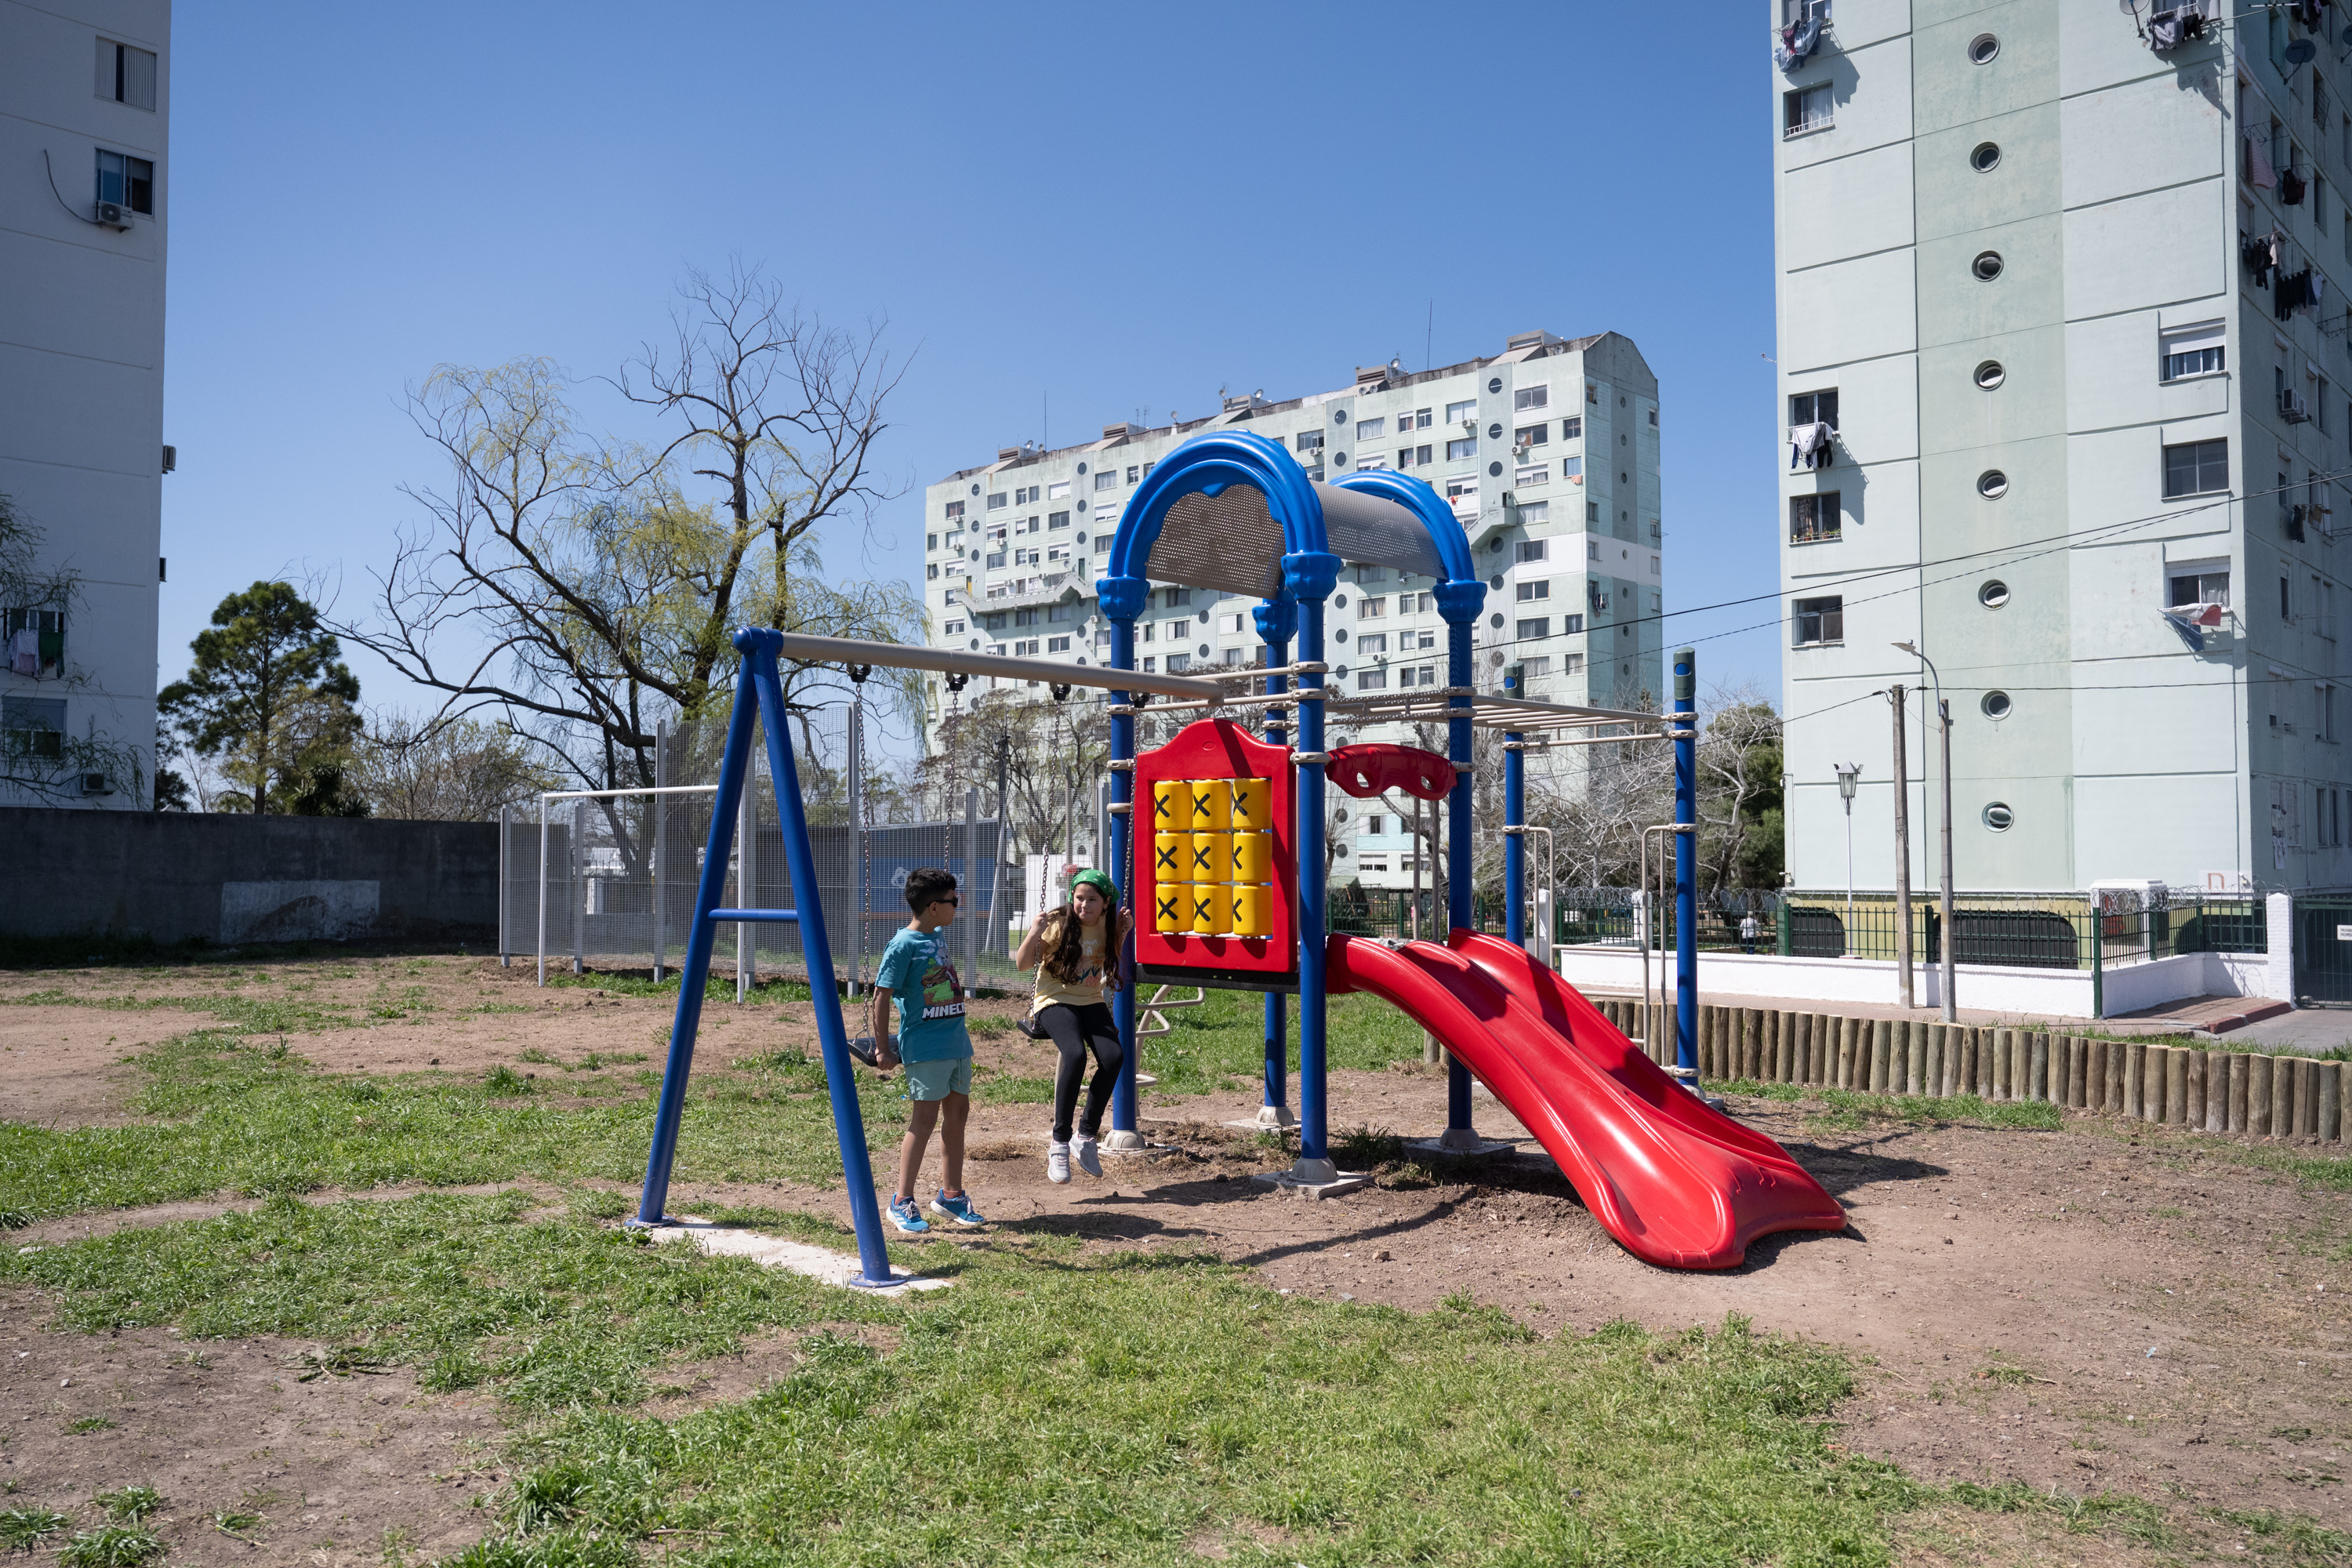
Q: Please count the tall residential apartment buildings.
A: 3